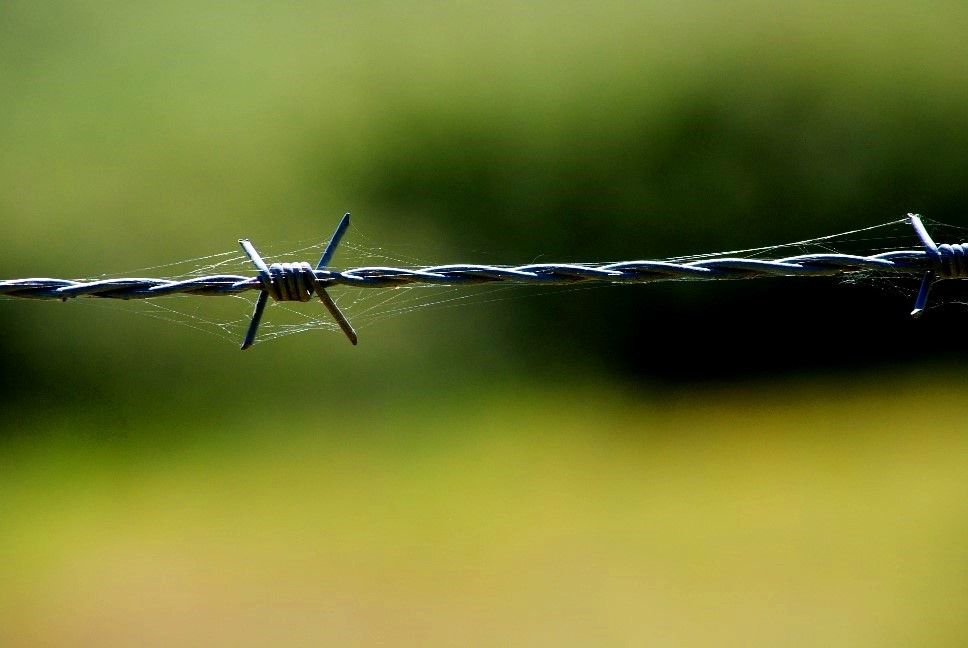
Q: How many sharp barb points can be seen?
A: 6